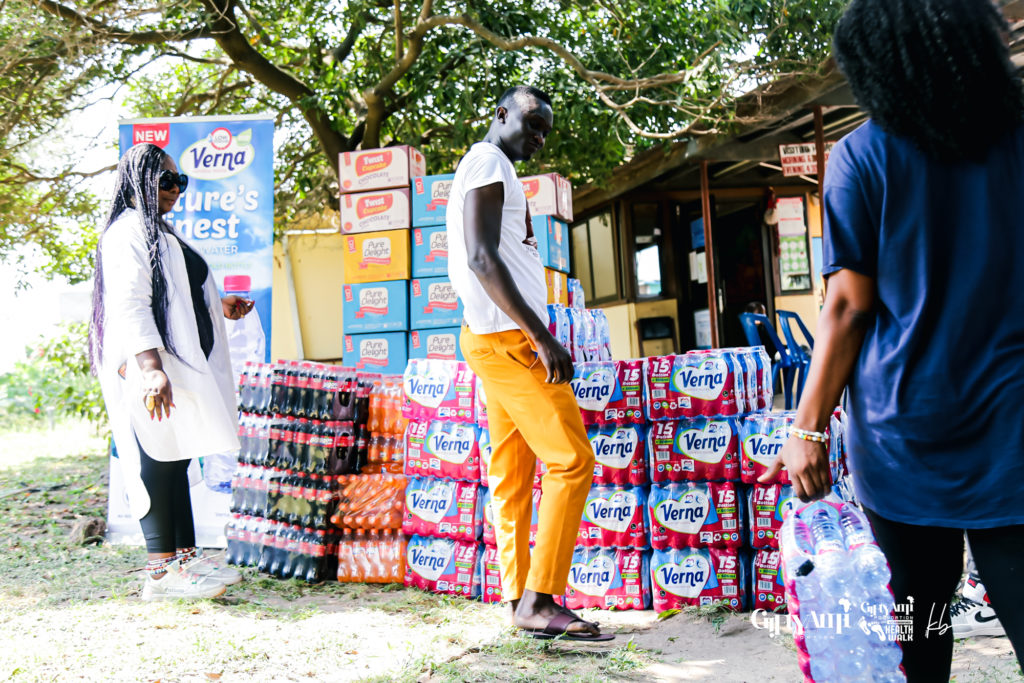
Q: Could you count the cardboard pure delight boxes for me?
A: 9